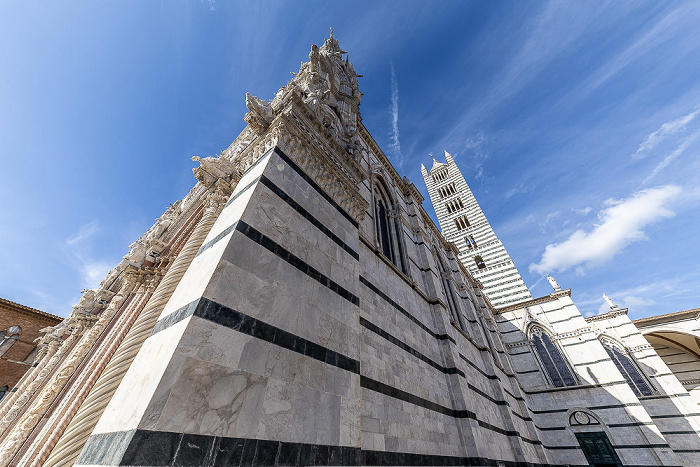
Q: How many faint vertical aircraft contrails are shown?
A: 1